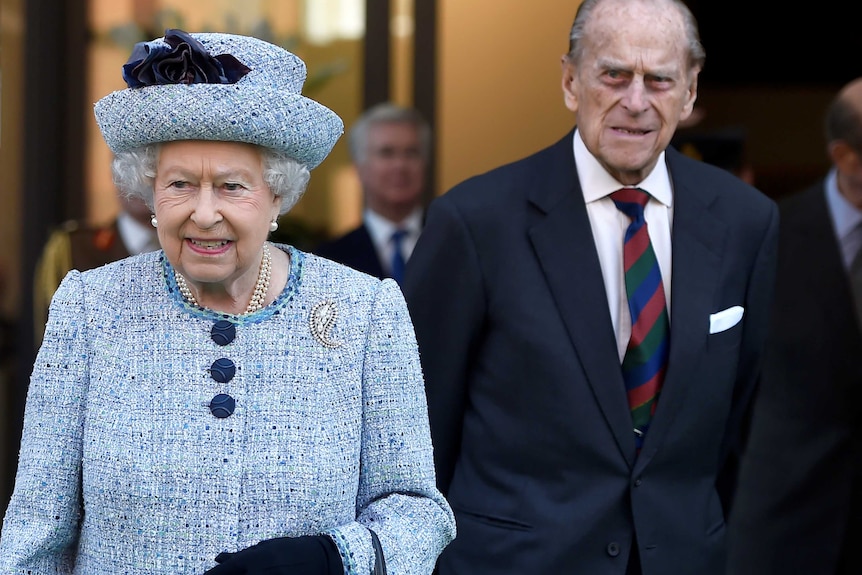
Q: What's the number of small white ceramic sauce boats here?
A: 0